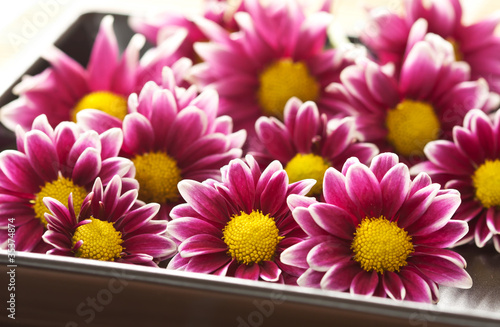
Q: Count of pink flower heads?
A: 12